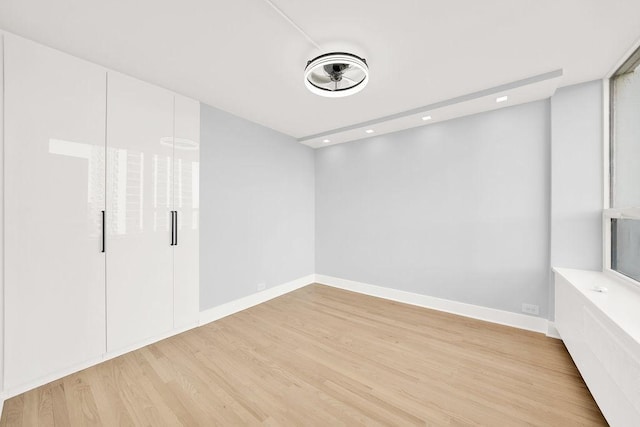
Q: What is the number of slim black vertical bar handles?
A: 3